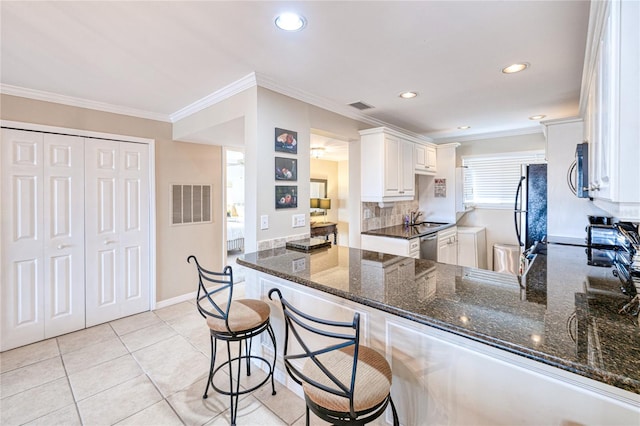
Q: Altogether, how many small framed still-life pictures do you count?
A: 3